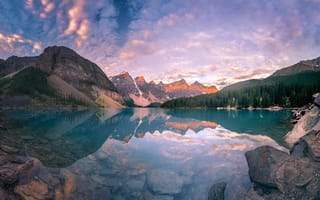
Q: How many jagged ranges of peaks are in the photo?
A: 1